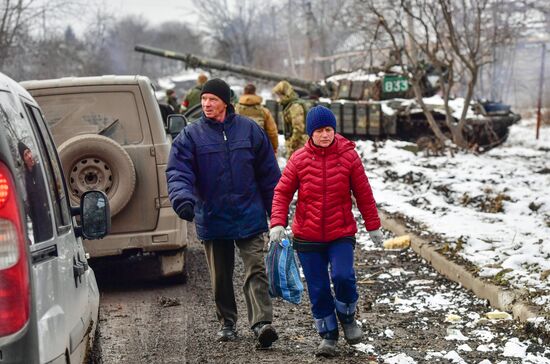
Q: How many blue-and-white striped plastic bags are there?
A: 1